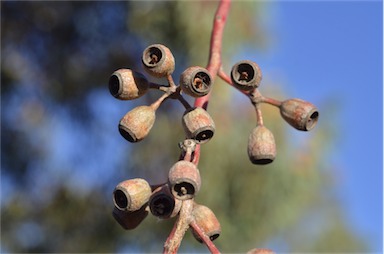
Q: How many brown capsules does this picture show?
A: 14